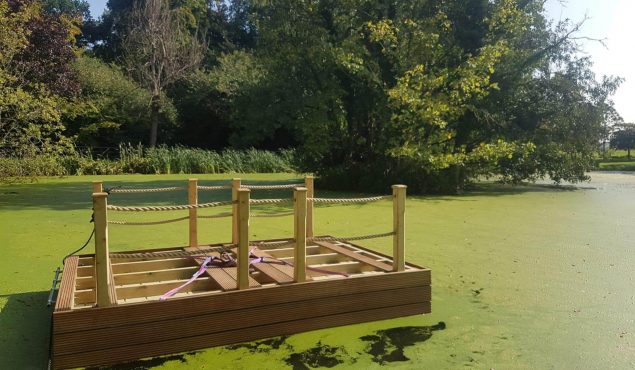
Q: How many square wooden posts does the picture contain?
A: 8